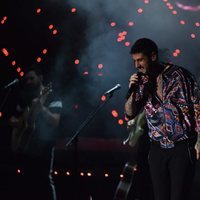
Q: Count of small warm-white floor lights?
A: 7